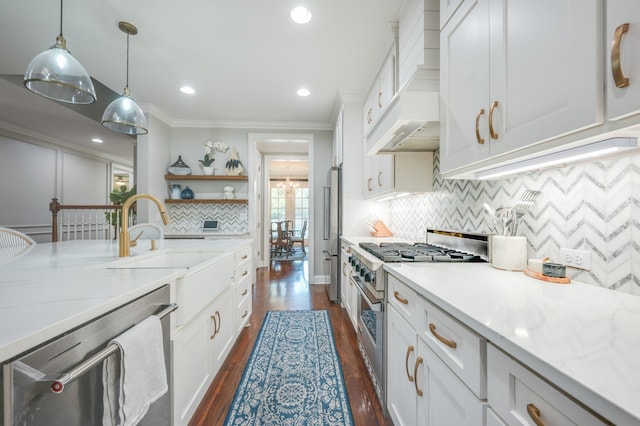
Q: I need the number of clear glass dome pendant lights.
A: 2